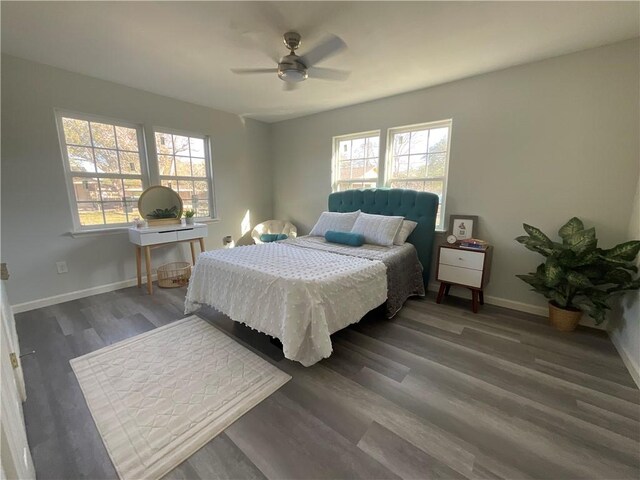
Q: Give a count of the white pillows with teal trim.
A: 0